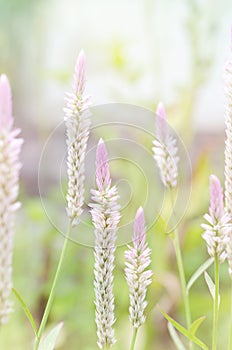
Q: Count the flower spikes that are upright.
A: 7